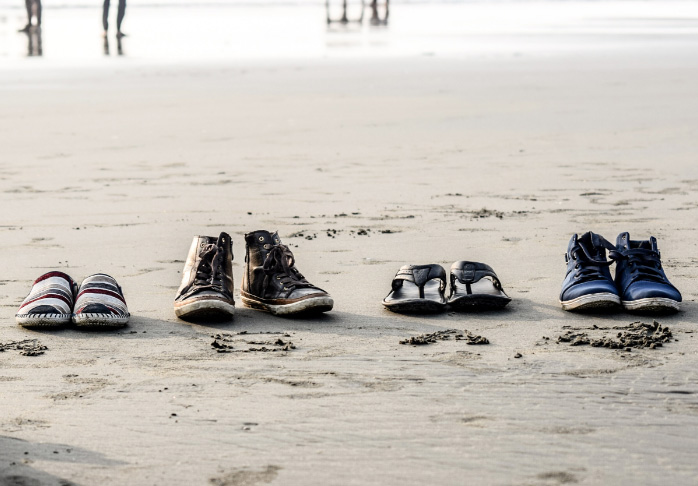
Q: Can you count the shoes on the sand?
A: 8